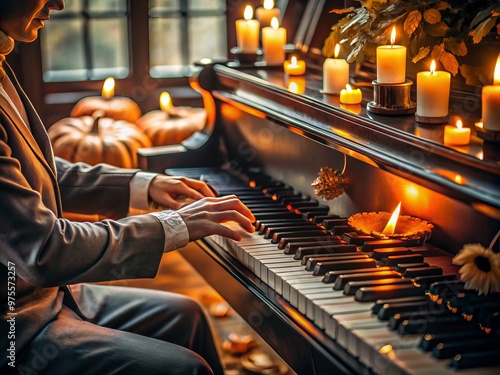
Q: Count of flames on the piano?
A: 11